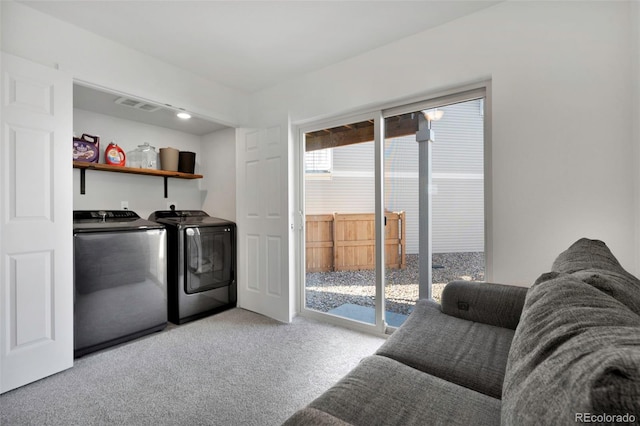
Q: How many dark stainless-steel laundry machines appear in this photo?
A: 2